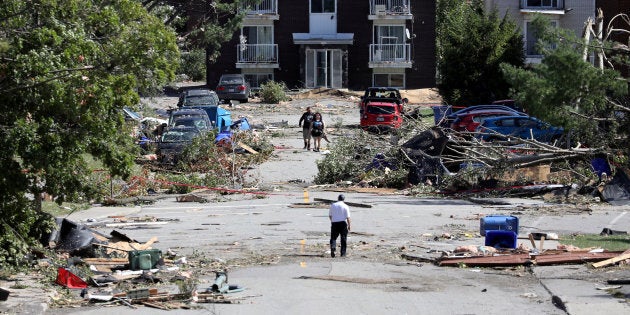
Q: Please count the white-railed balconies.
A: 4